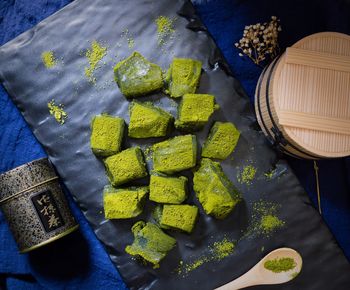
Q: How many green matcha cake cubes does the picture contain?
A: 13